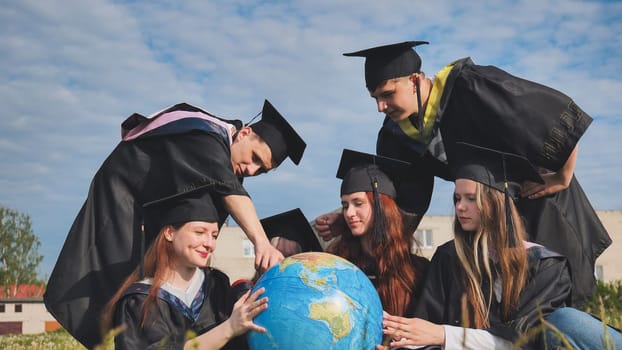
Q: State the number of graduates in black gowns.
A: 6